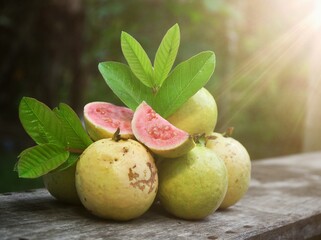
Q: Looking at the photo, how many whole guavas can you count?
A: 5